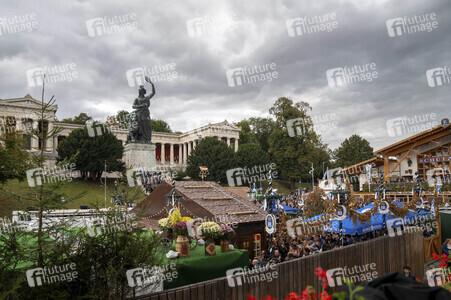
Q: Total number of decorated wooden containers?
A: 3